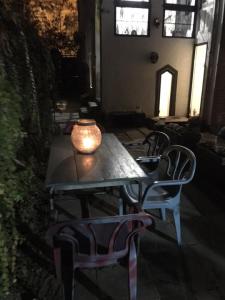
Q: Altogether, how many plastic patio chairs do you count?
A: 3